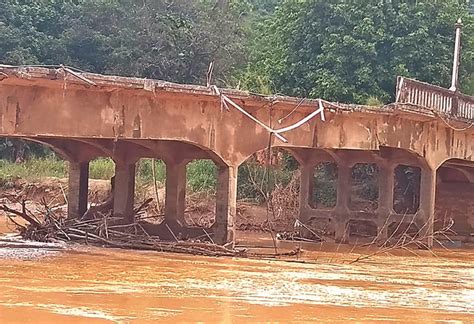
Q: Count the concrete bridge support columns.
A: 8